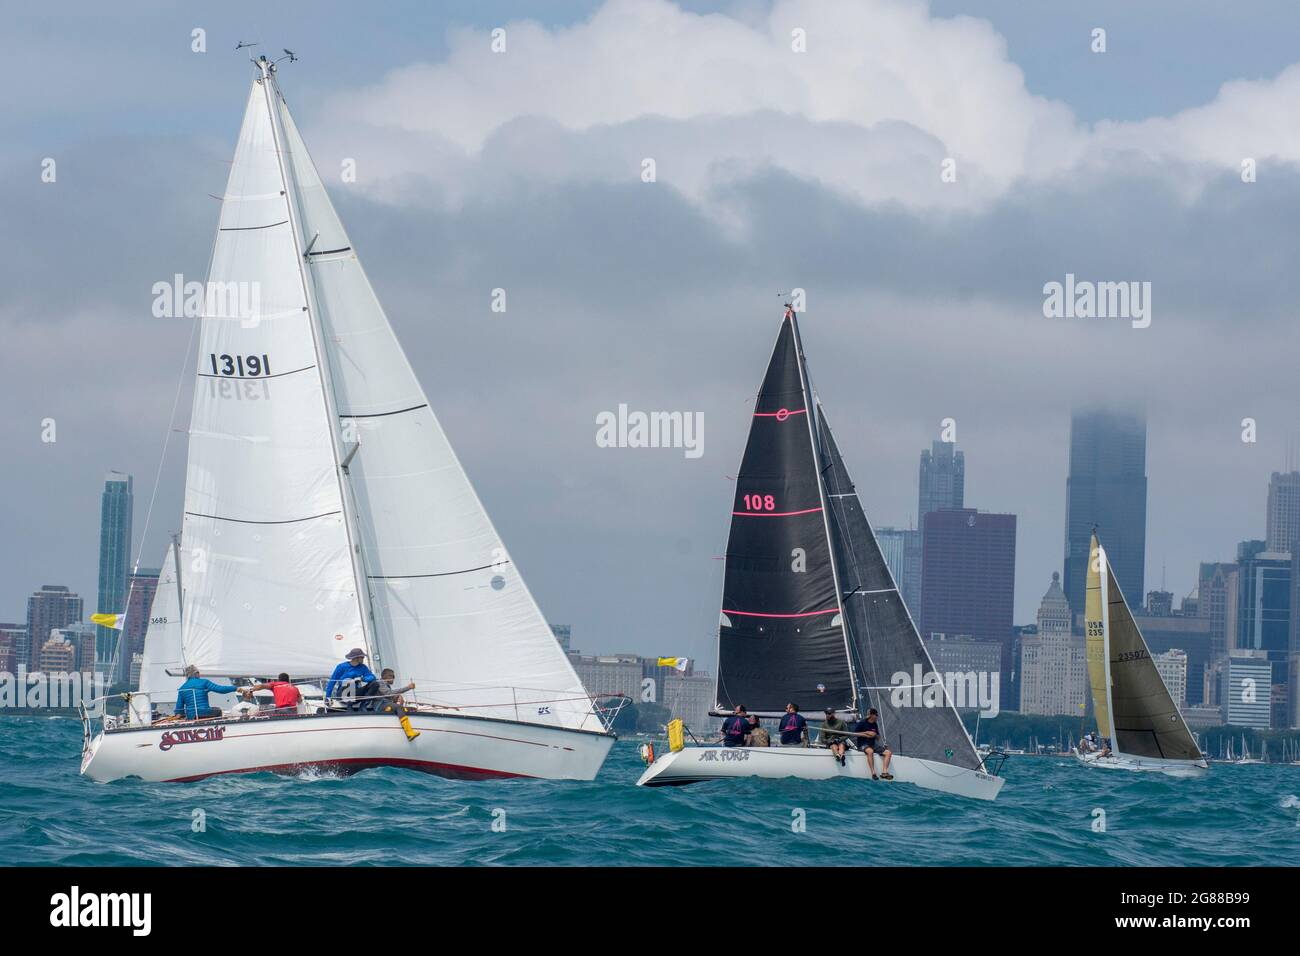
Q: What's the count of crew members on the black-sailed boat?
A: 5